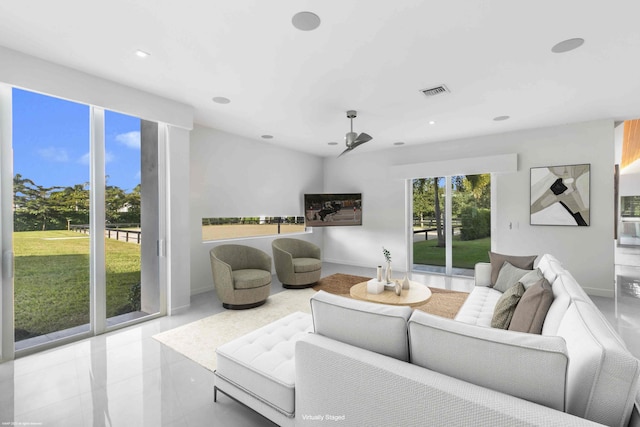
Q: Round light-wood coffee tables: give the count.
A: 1